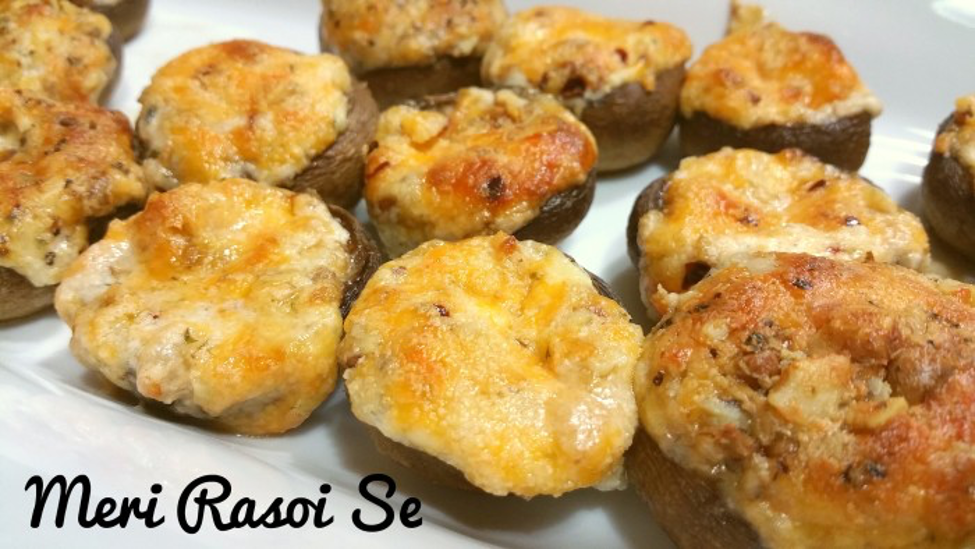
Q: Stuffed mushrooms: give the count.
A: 13